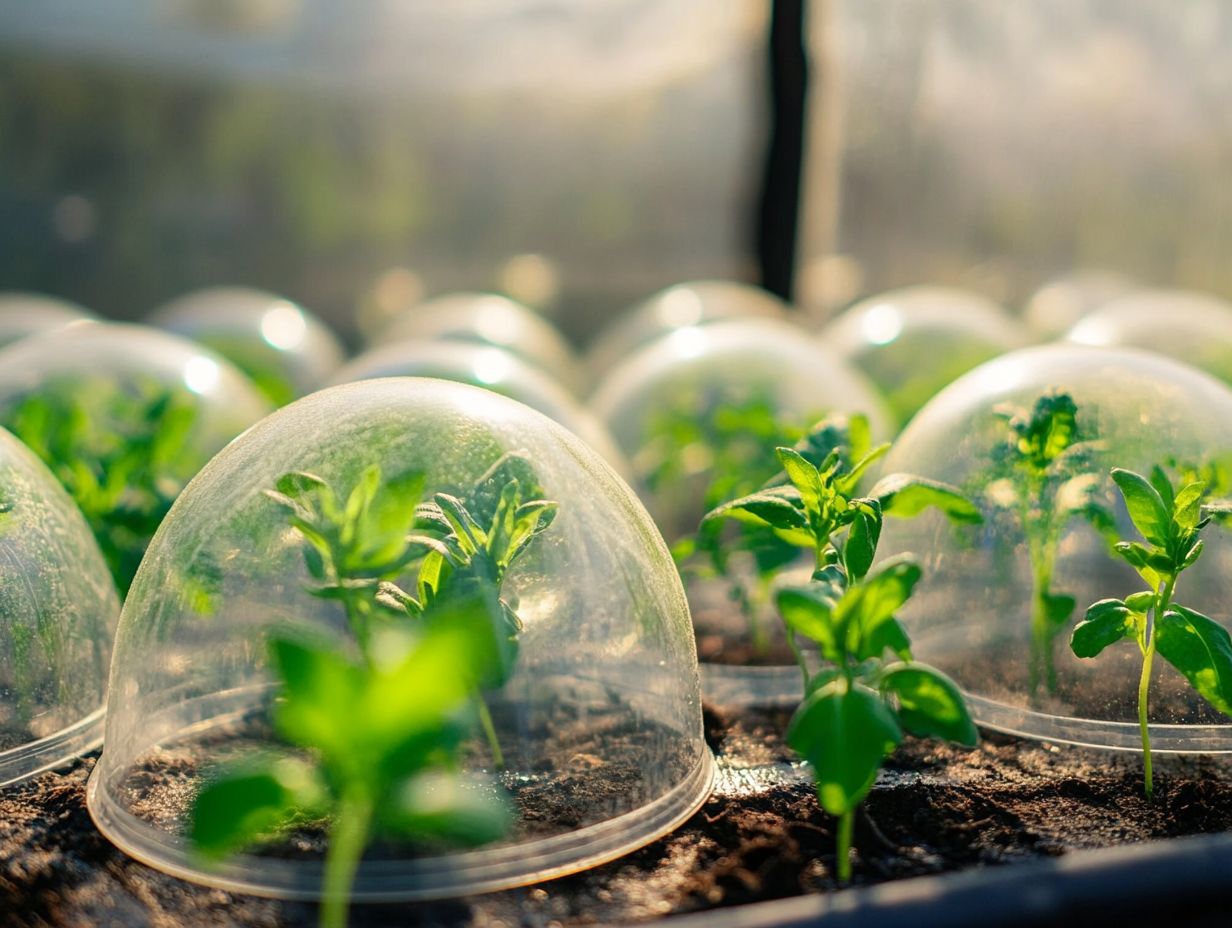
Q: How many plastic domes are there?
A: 13